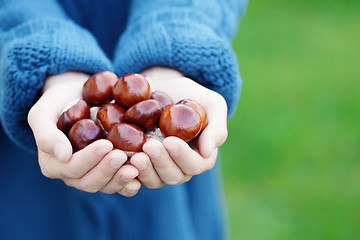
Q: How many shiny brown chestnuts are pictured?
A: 10